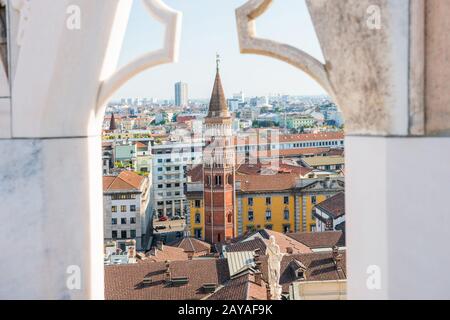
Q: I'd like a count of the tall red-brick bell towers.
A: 1